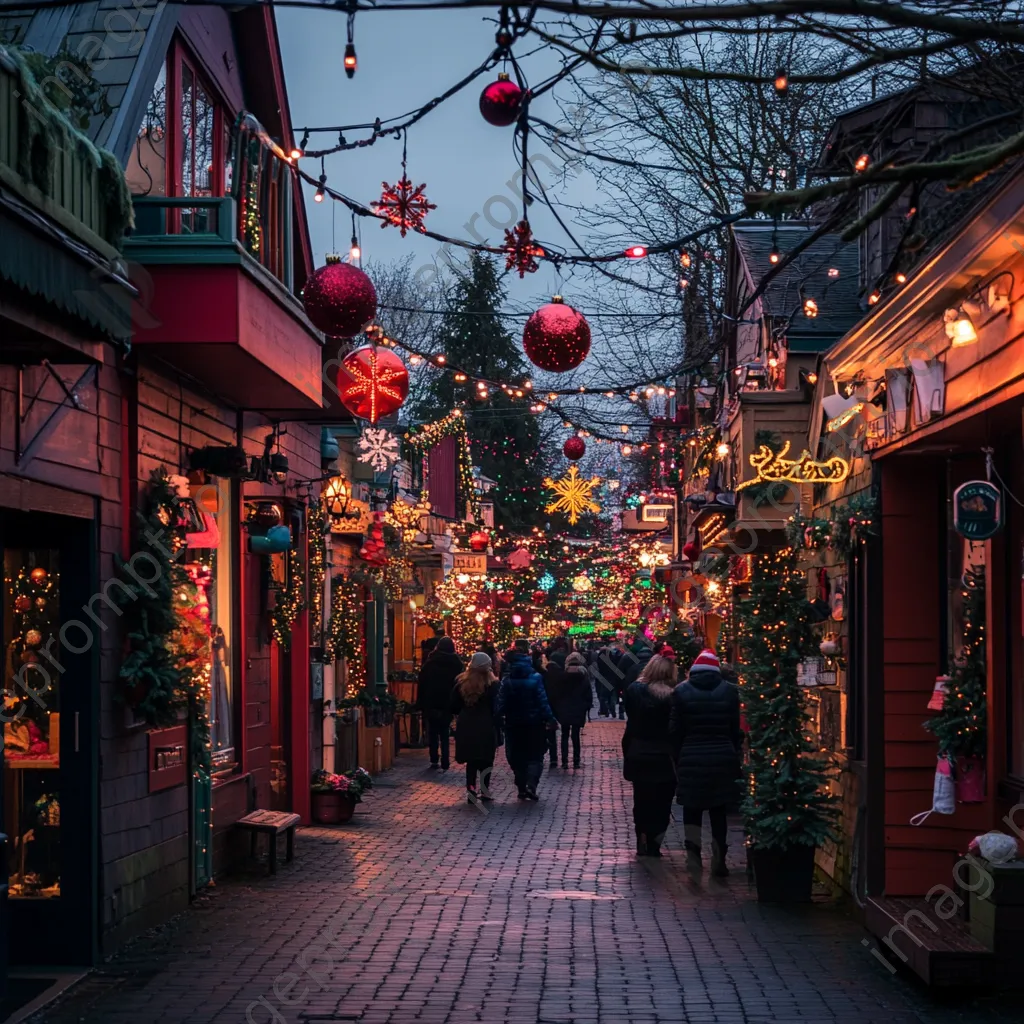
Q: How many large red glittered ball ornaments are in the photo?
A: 2